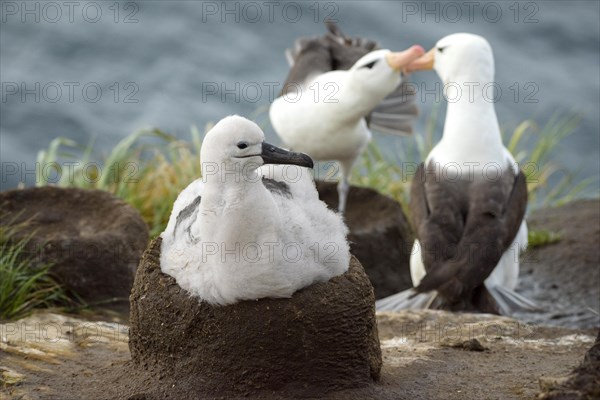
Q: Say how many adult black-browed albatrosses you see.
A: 2